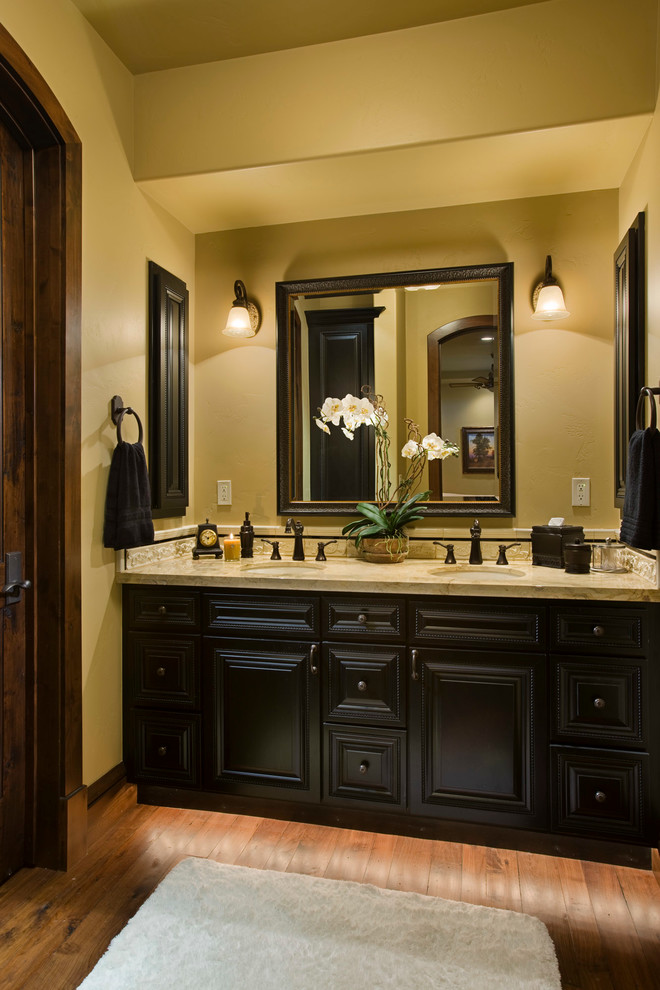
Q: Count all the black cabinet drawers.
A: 9